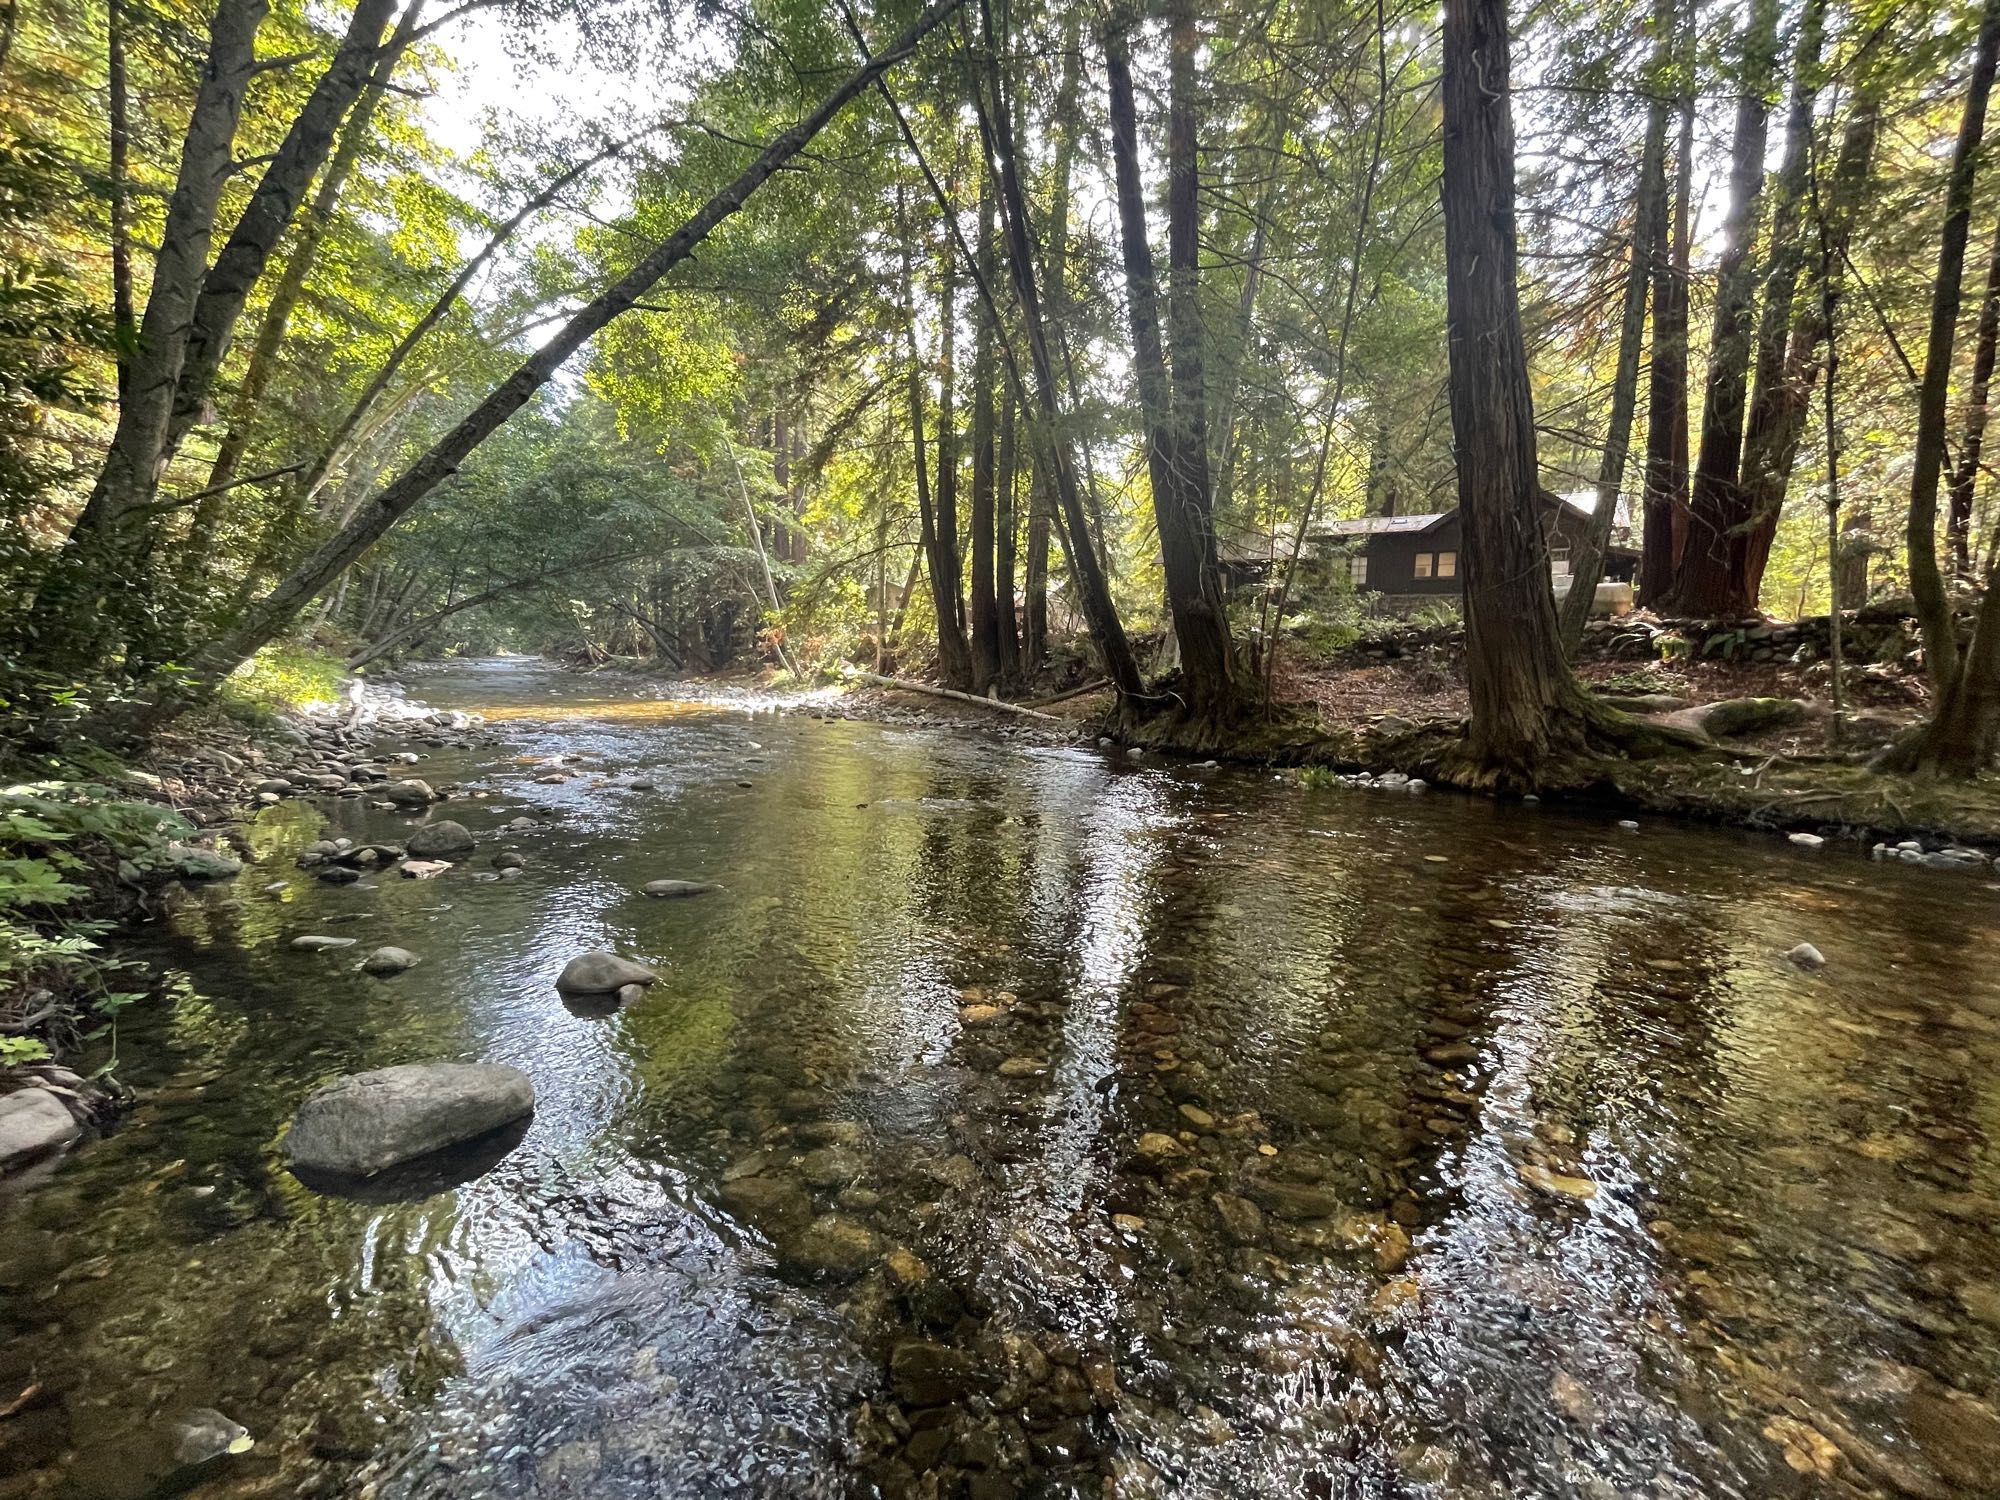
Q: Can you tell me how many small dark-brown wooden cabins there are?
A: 1